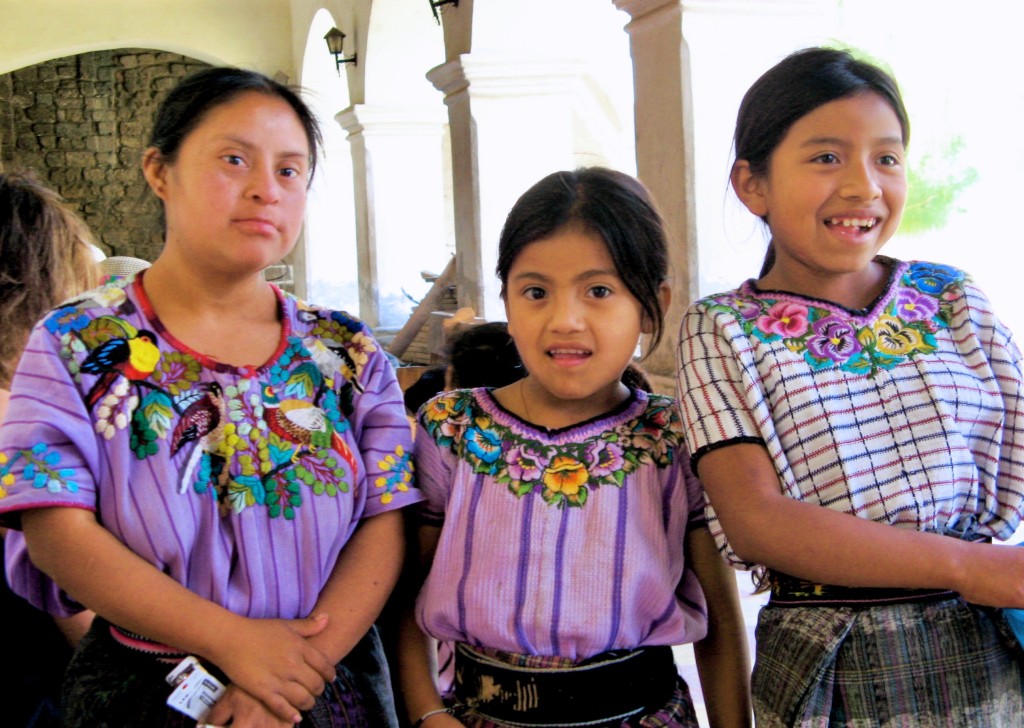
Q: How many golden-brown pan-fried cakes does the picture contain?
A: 0